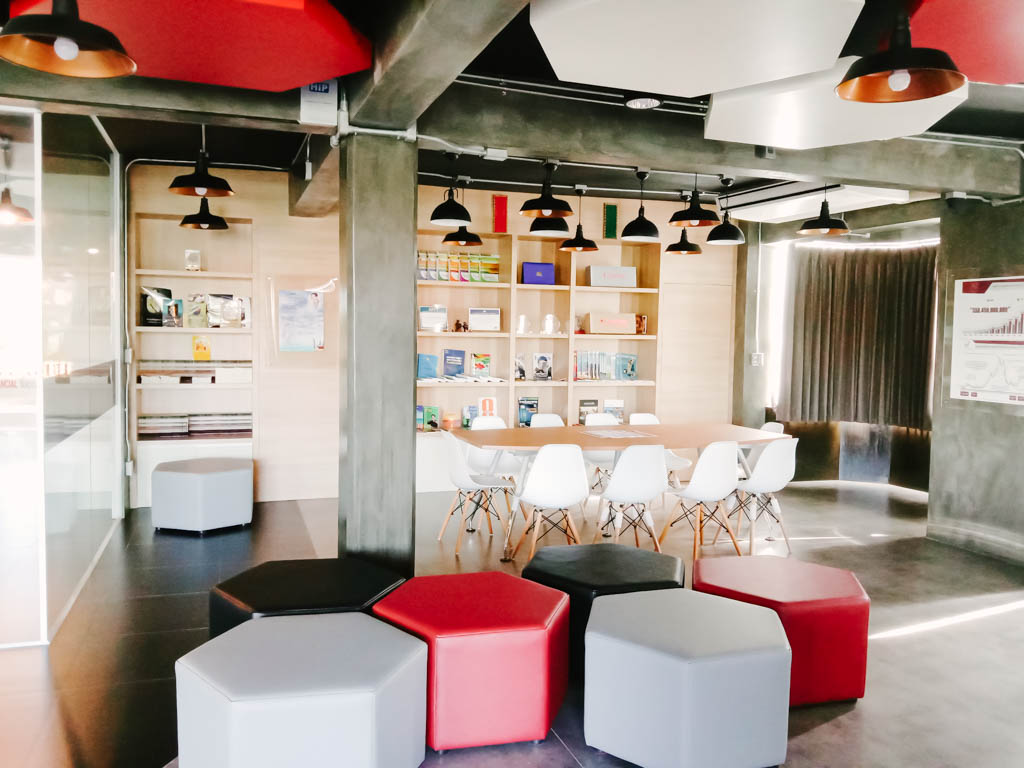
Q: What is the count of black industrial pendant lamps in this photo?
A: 14